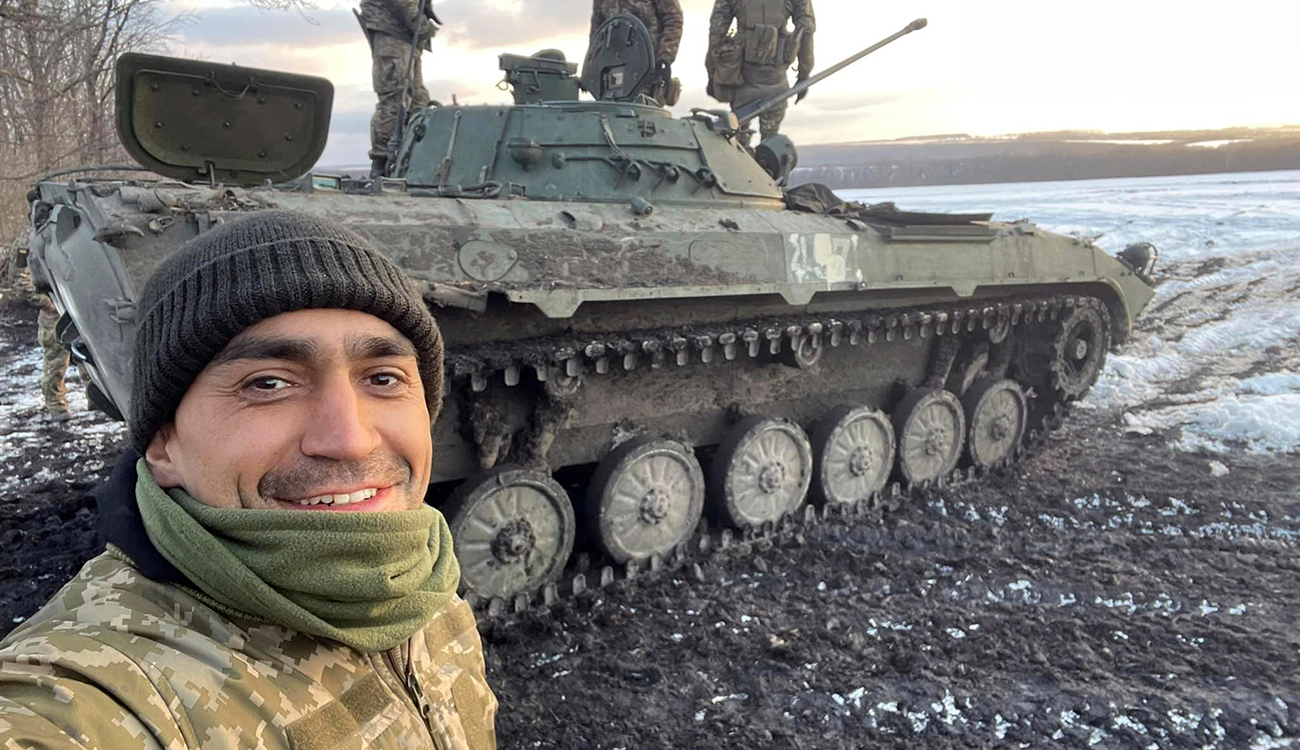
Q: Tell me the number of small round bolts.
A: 9